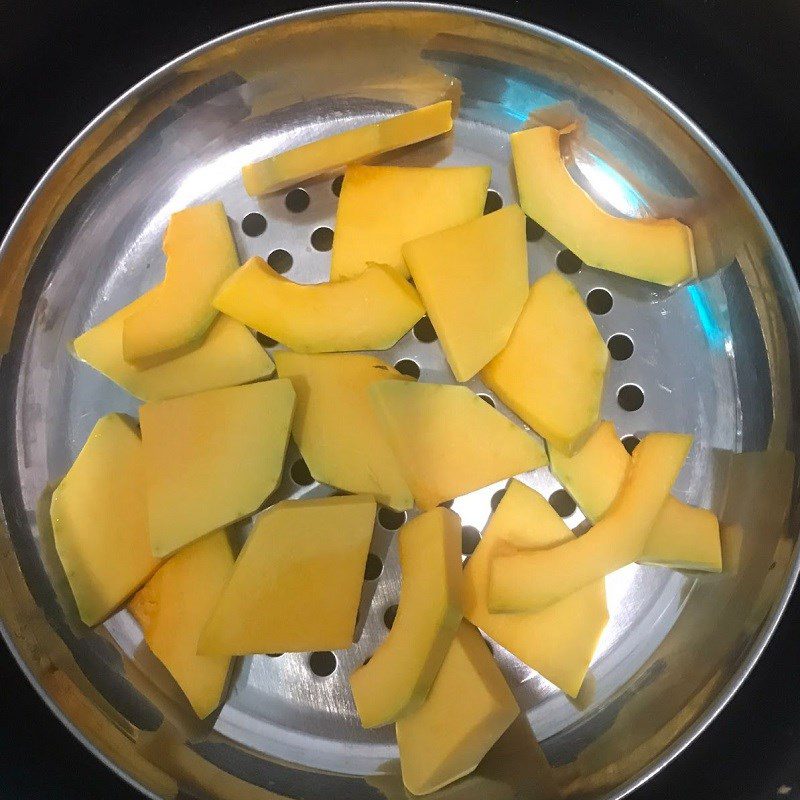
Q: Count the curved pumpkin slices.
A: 6